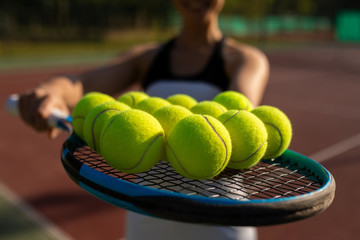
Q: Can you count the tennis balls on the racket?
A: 12